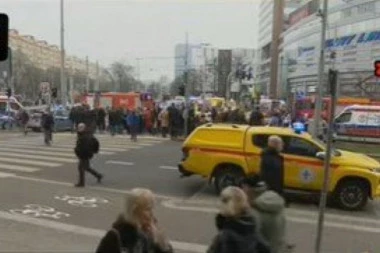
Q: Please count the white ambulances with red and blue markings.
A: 2